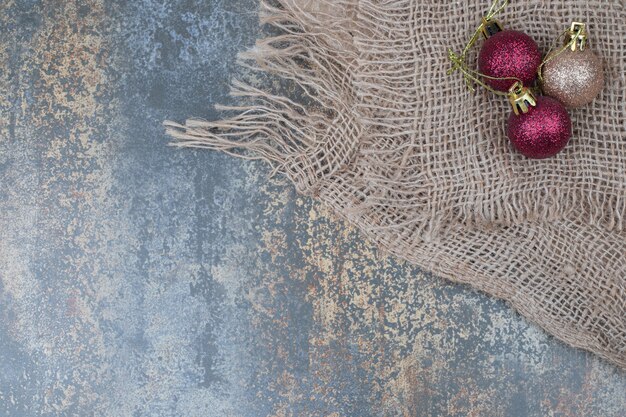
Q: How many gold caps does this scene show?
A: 3